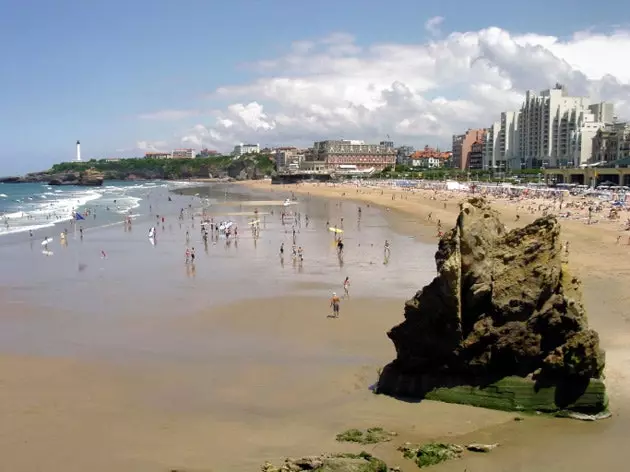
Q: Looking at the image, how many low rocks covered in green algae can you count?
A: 3